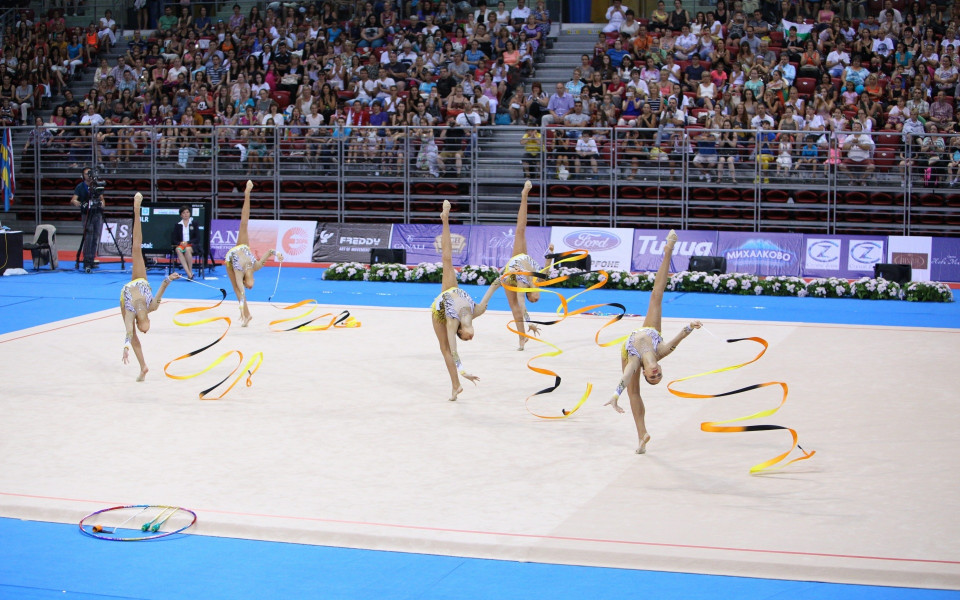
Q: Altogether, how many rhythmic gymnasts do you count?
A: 5